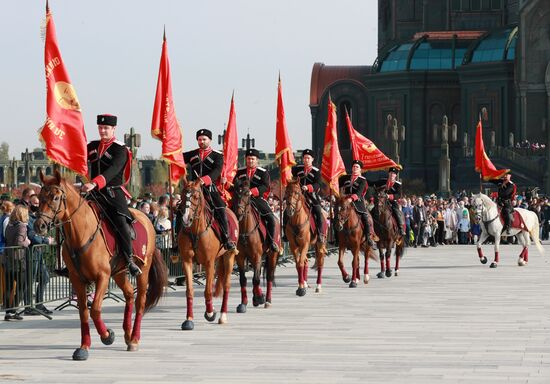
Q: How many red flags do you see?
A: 7